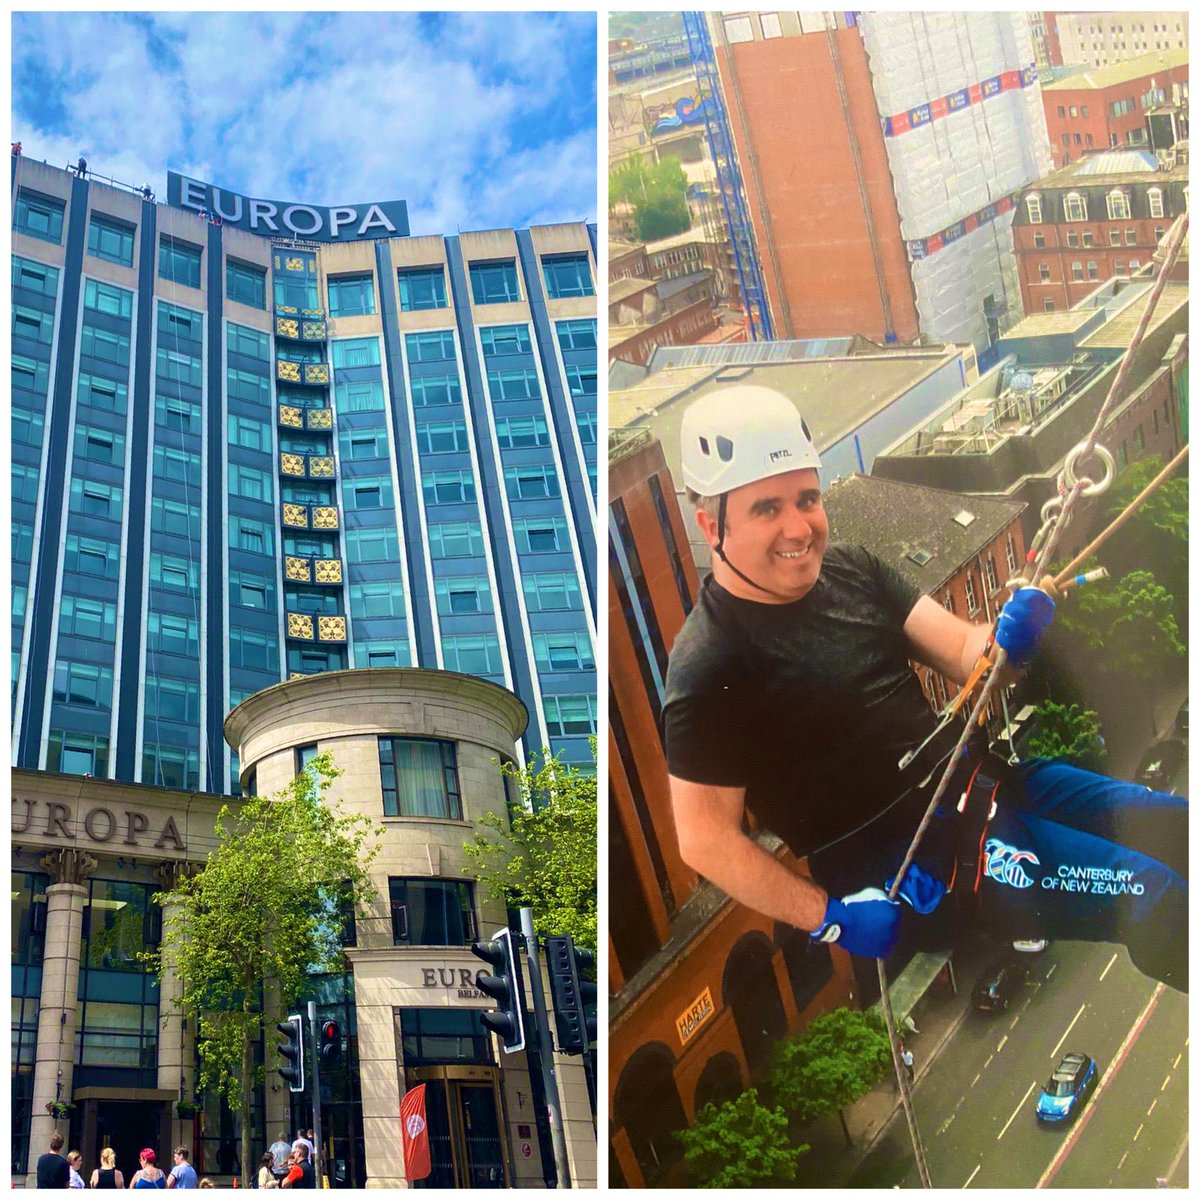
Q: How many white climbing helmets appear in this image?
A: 1